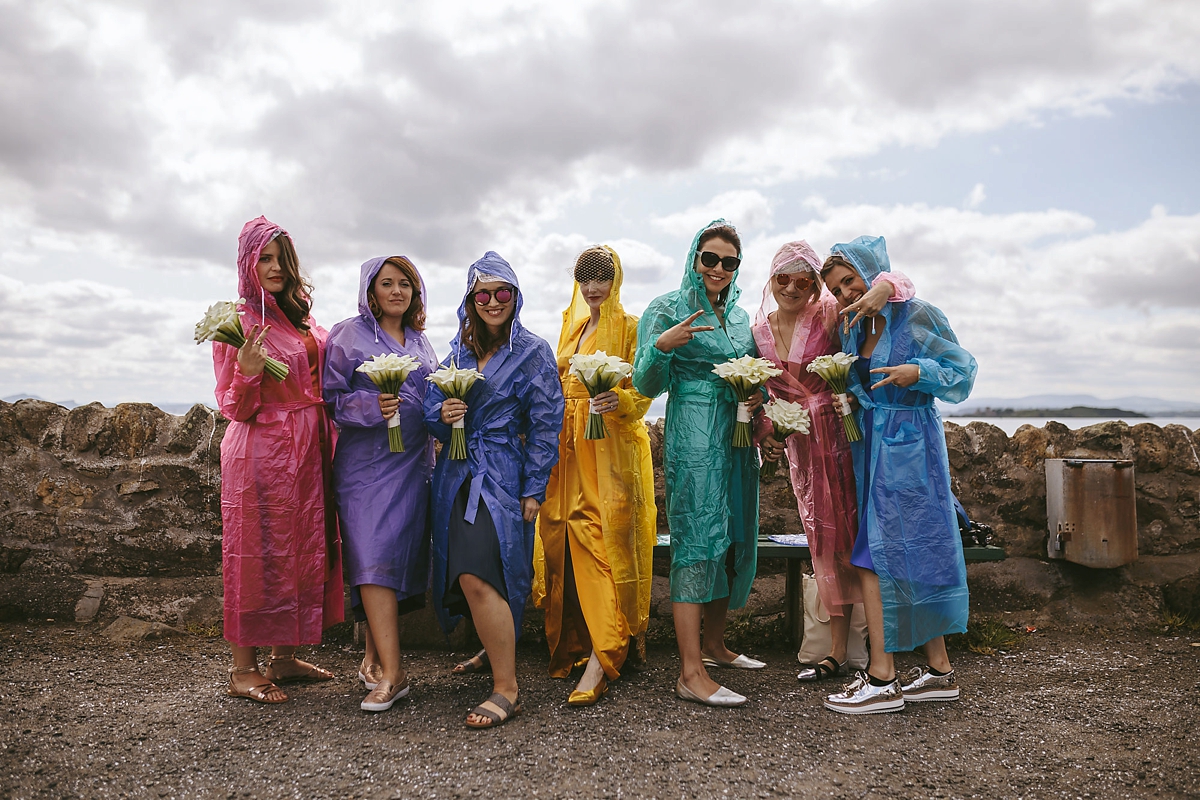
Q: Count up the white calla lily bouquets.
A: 7